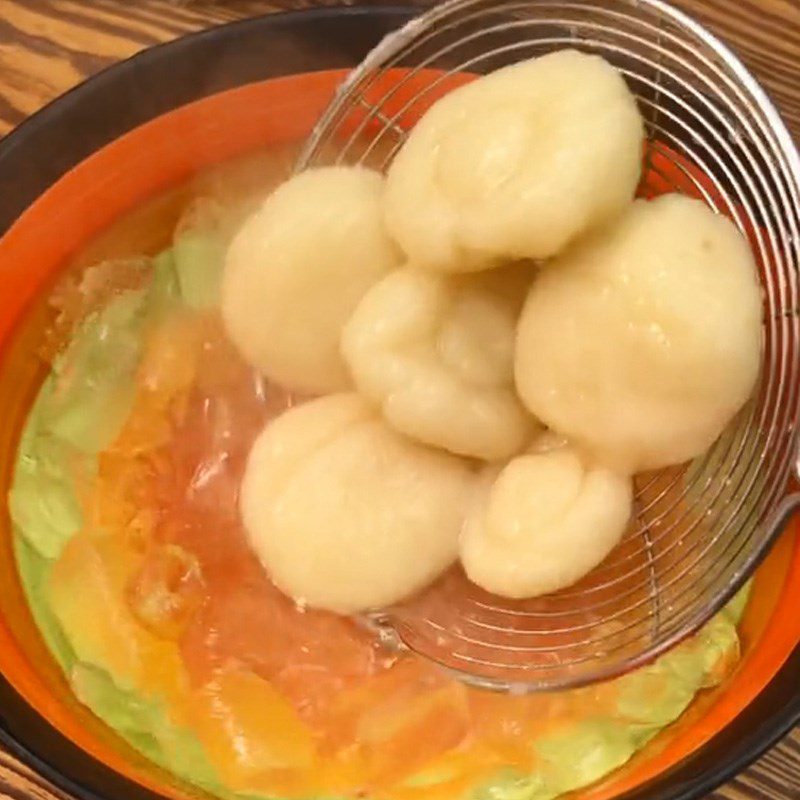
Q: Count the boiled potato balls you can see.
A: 6